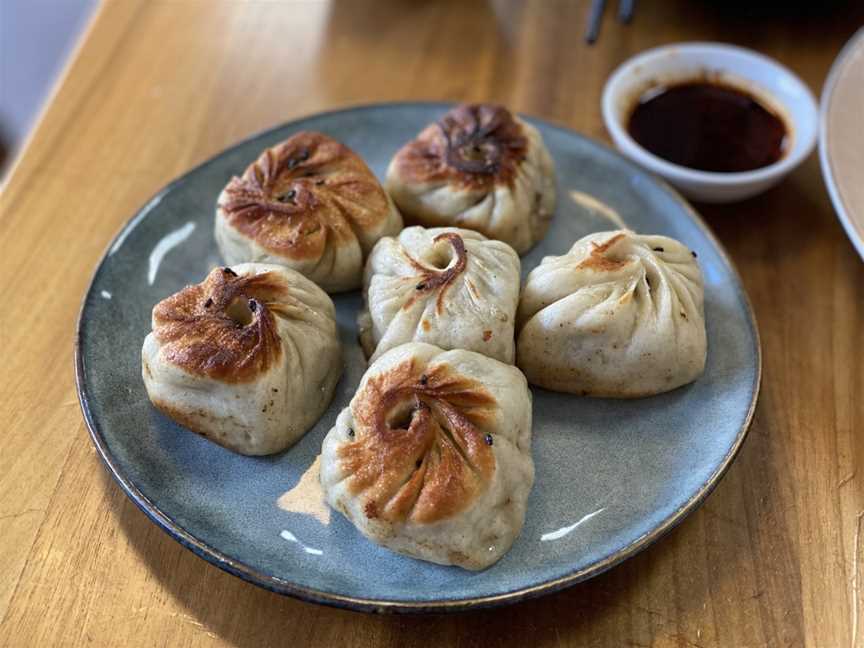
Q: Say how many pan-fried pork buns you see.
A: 6